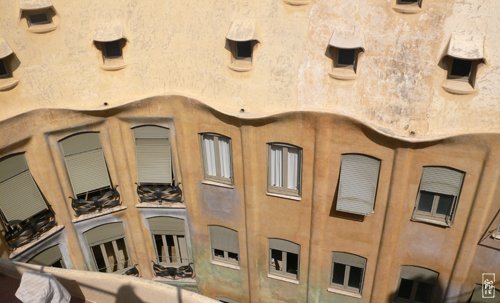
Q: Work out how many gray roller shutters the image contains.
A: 12